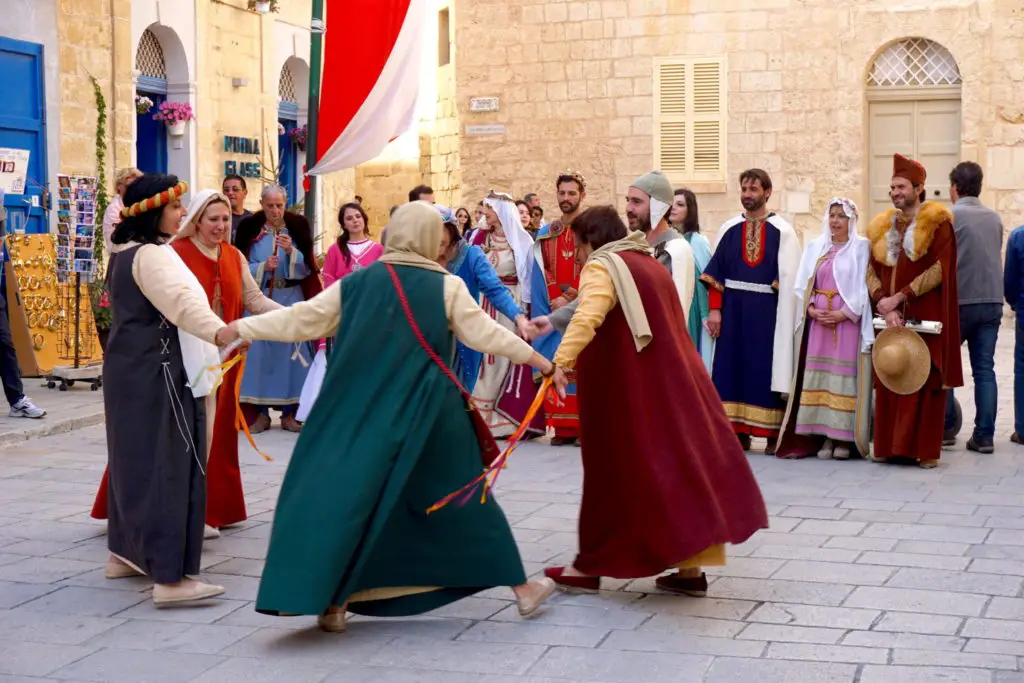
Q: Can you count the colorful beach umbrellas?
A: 0